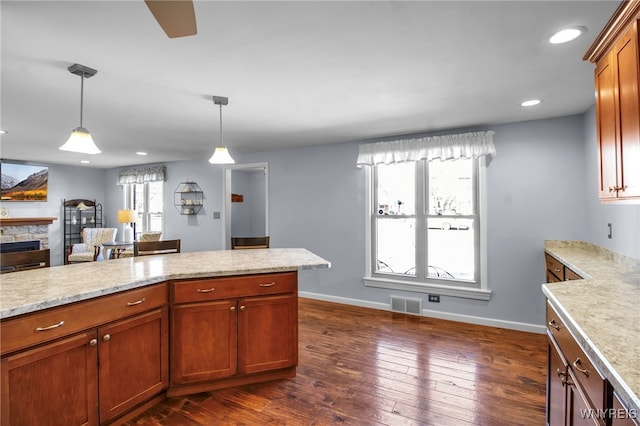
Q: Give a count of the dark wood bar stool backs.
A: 3